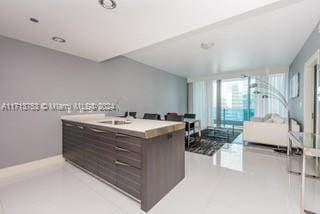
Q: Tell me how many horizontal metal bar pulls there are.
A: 6